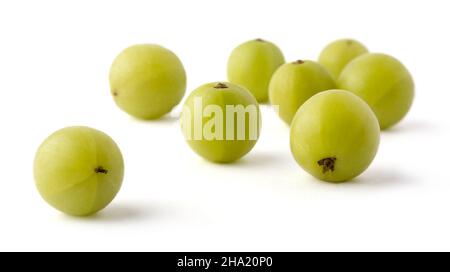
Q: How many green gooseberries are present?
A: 8